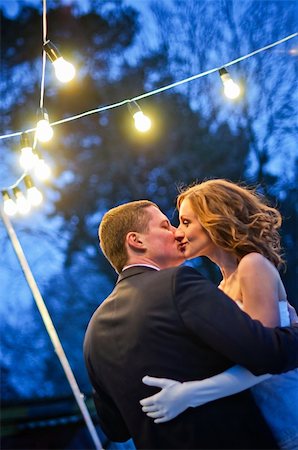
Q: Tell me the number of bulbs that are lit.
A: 9